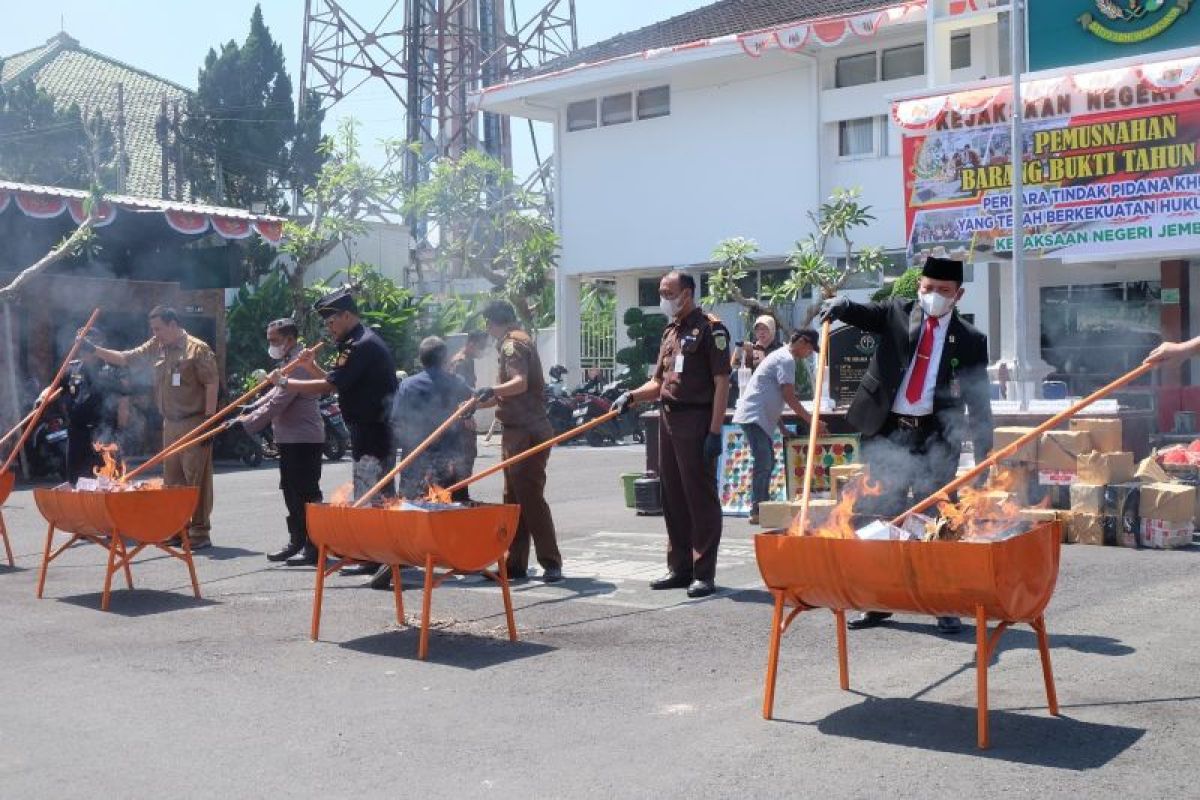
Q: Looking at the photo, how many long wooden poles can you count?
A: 8